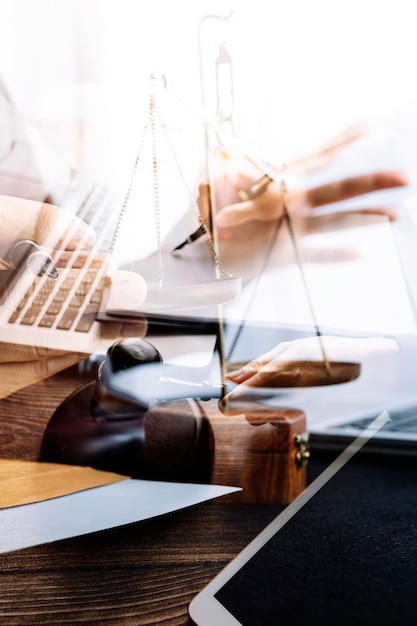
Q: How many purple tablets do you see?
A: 0